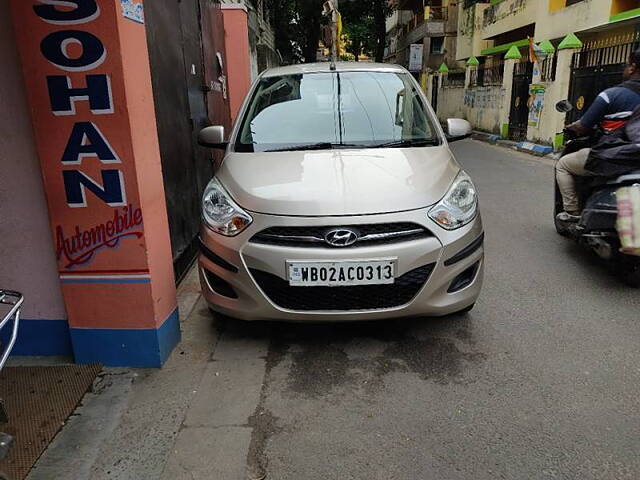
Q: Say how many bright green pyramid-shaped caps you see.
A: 5